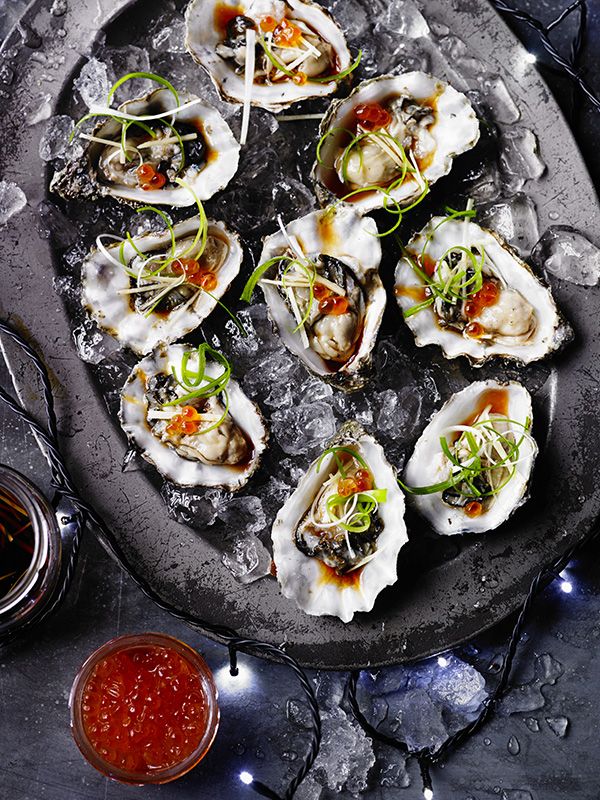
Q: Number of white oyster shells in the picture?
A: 9